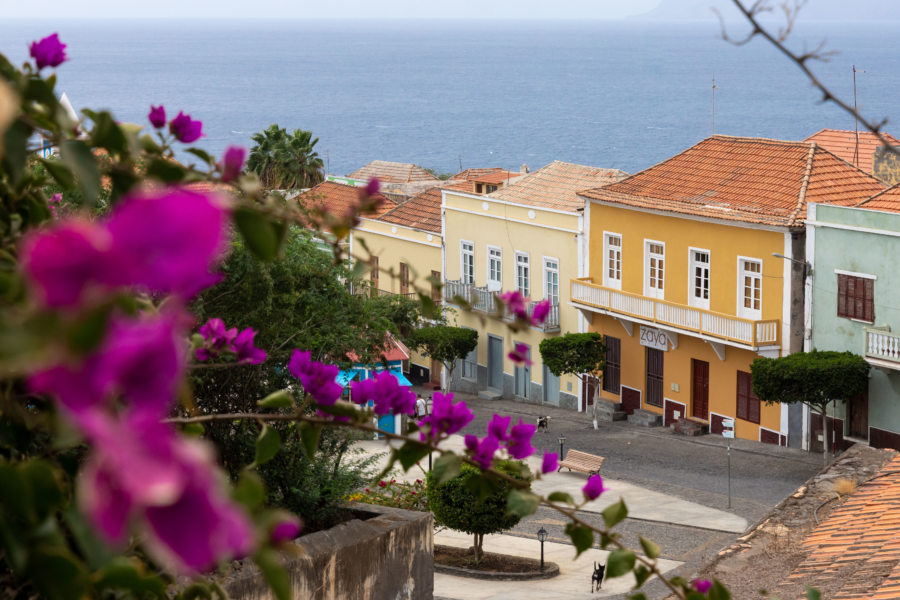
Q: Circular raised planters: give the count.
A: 1